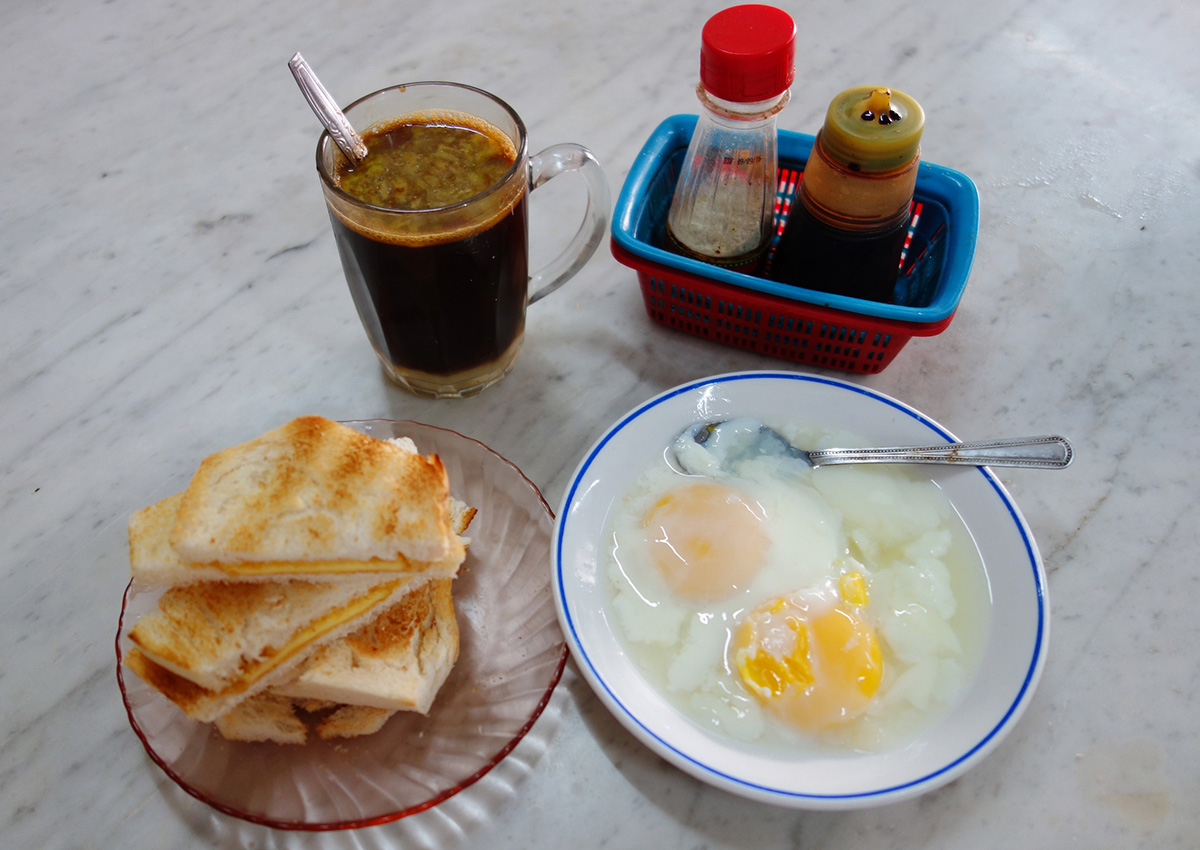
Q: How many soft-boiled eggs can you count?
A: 2